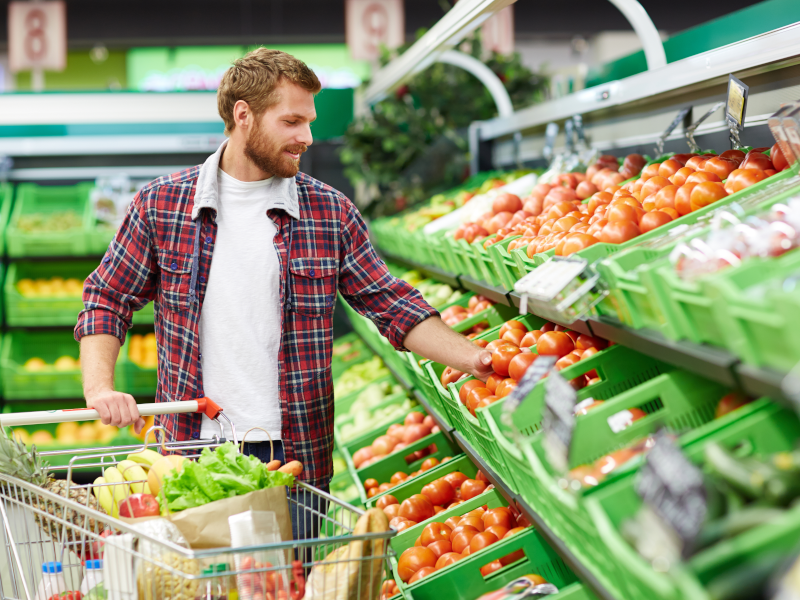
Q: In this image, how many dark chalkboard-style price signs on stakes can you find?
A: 3